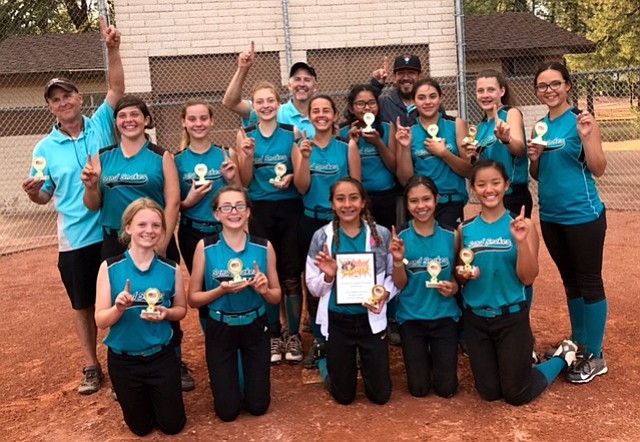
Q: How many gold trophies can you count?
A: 12